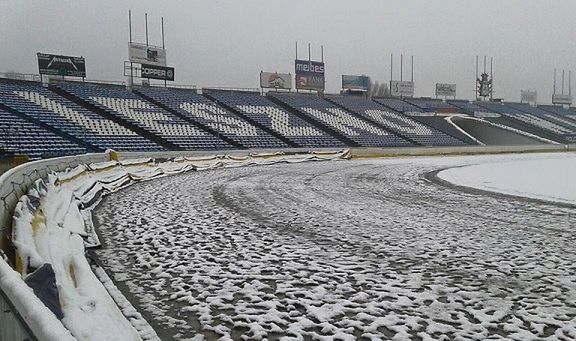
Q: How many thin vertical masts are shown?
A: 15